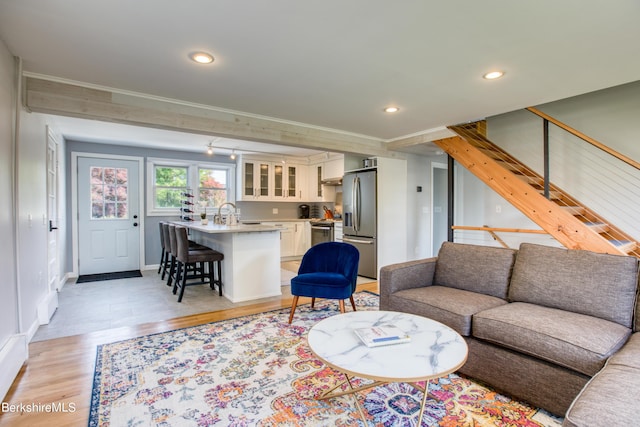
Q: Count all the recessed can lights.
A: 3